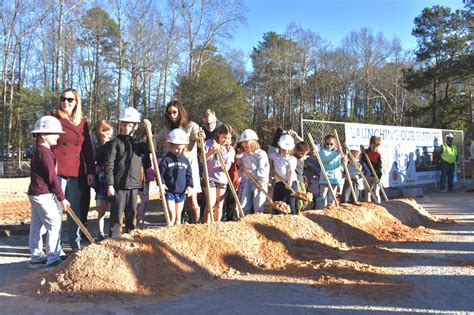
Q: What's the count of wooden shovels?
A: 10